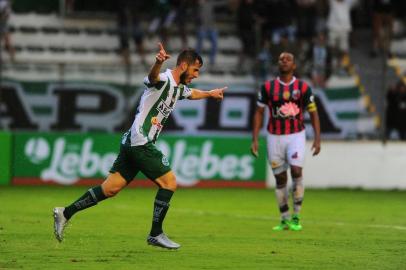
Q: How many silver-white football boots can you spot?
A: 2